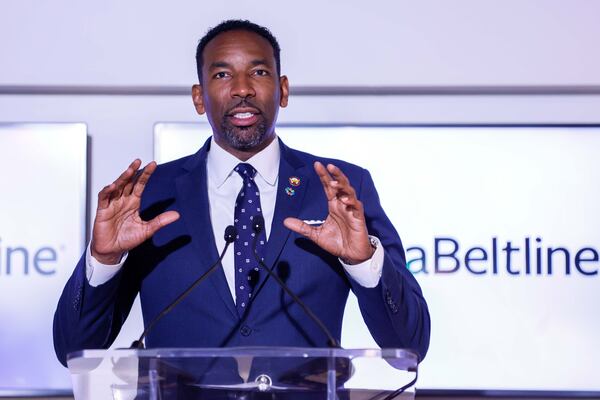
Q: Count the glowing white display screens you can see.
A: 2